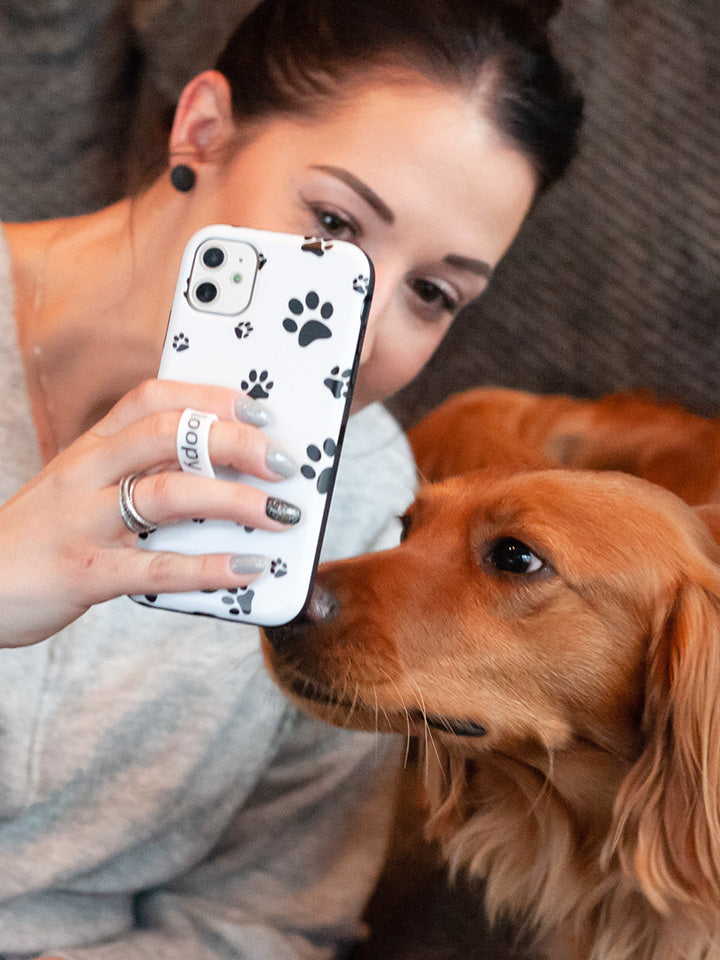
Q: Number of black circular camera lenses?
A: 2